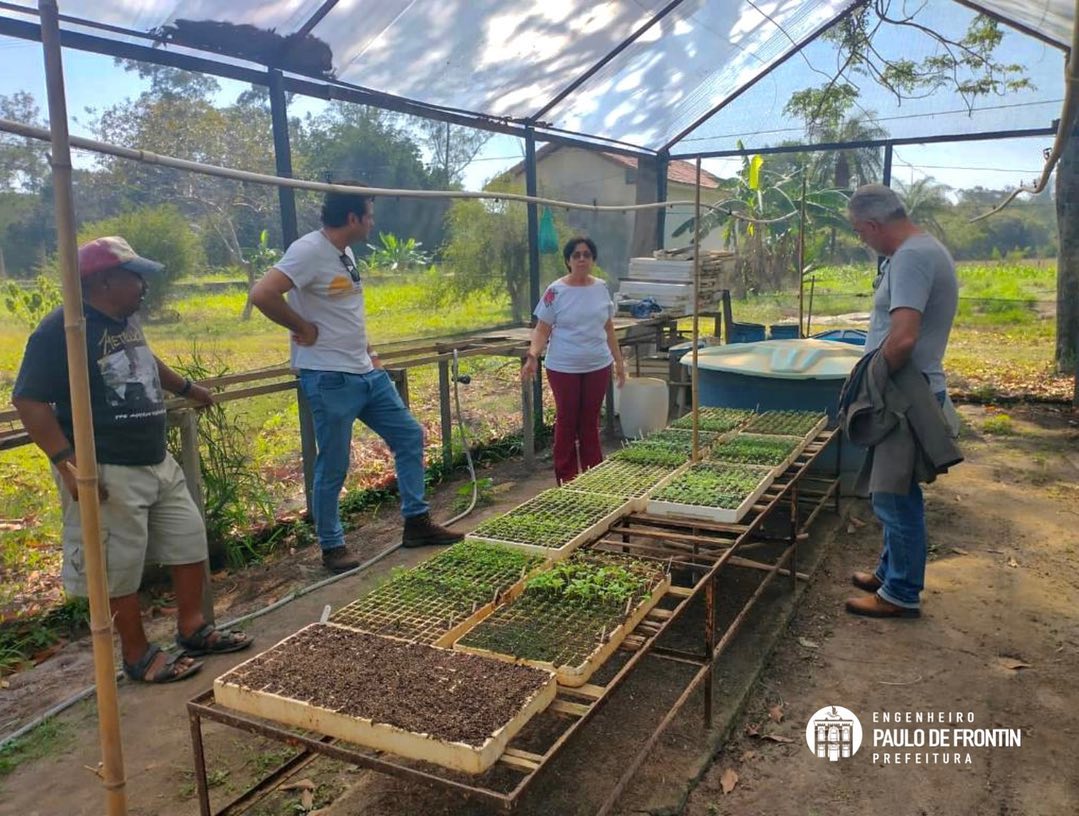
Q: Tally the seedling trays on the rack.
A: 10